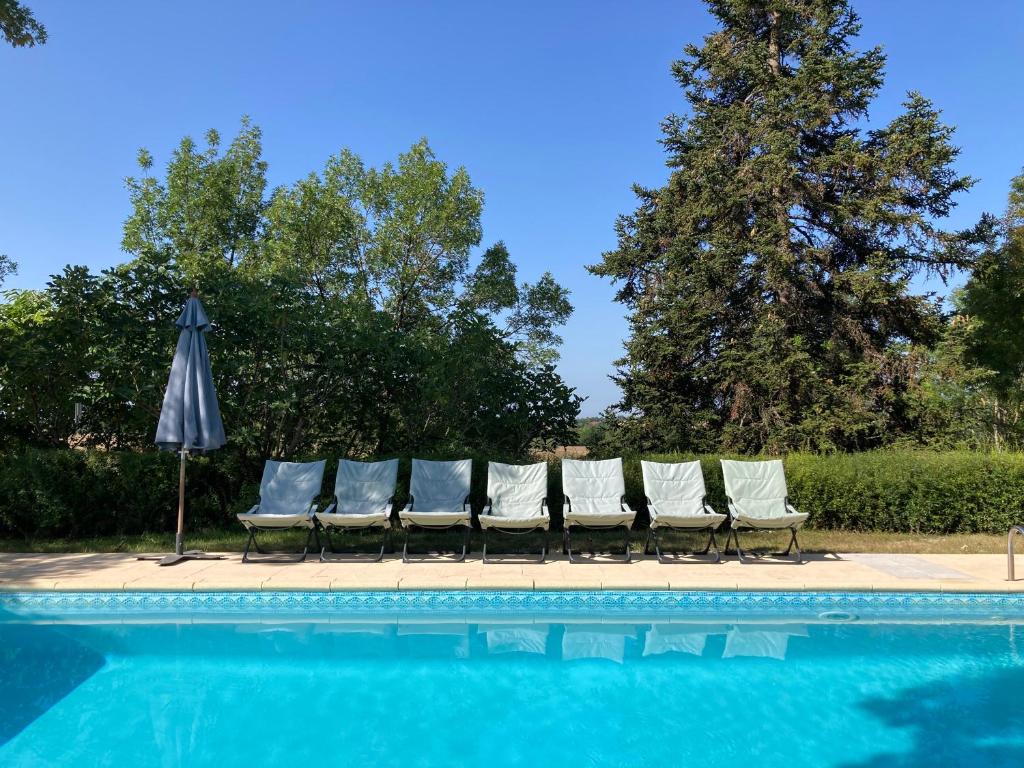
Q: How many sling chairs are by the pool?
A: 7